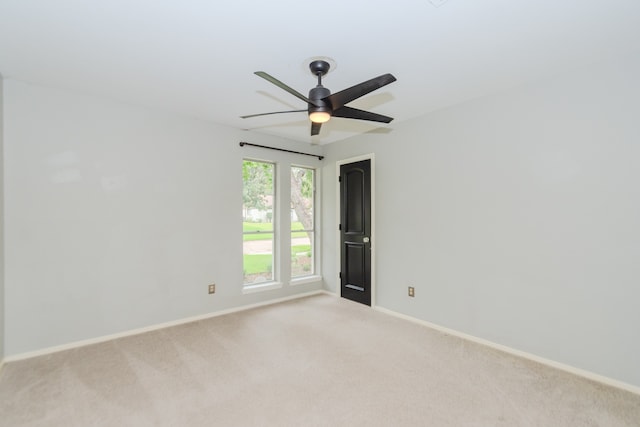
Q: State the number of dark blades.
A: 5